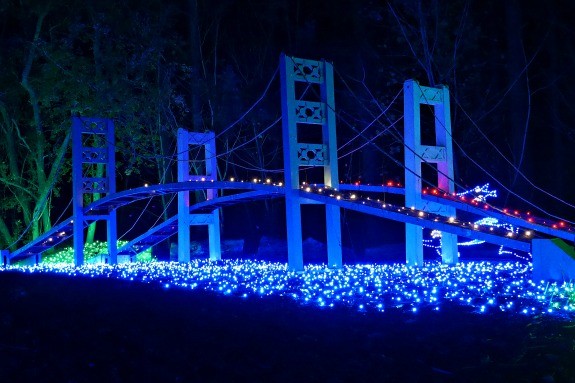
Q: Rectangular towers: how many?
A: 4